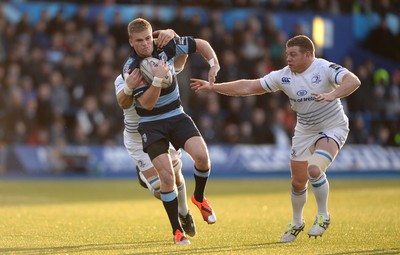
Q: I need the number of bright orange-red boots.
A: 2